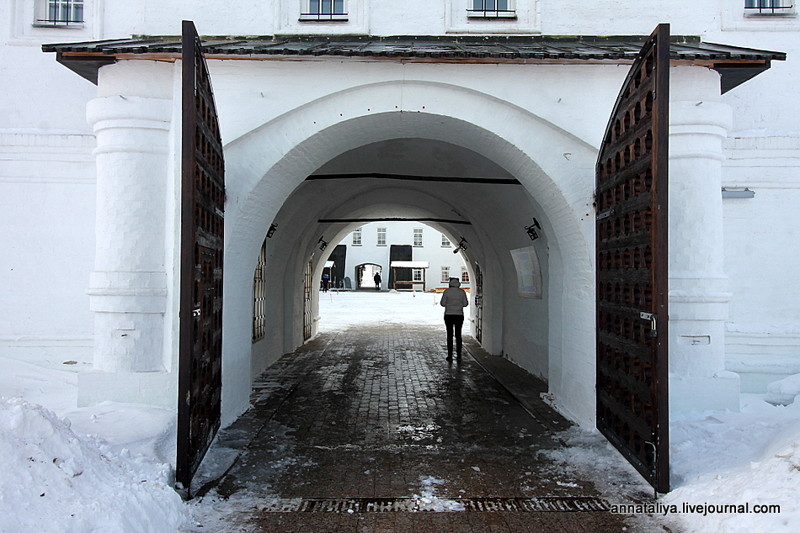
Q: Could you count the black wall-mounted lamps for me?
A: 4